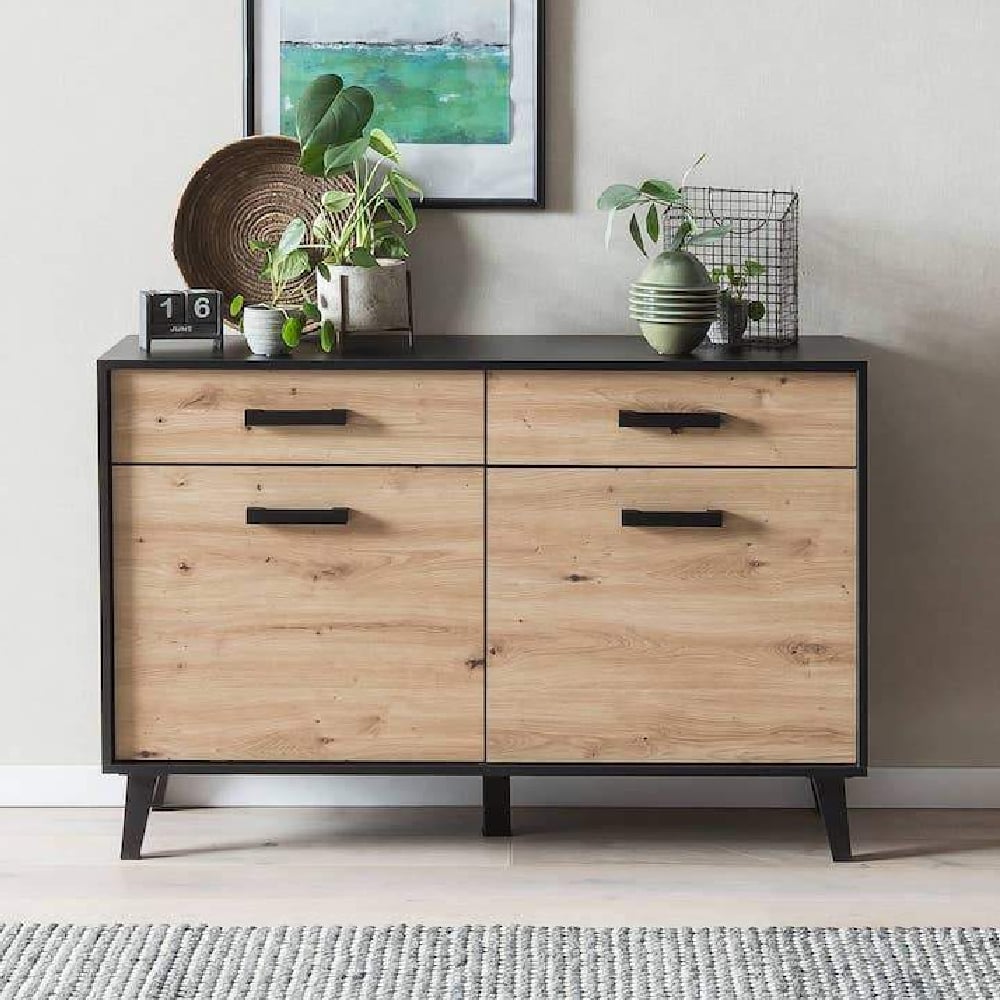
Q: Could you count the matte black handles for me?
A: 4